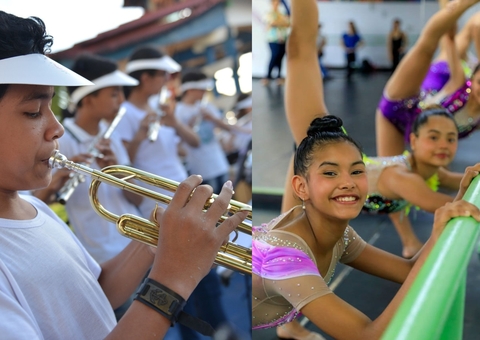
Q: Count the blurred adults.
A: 4